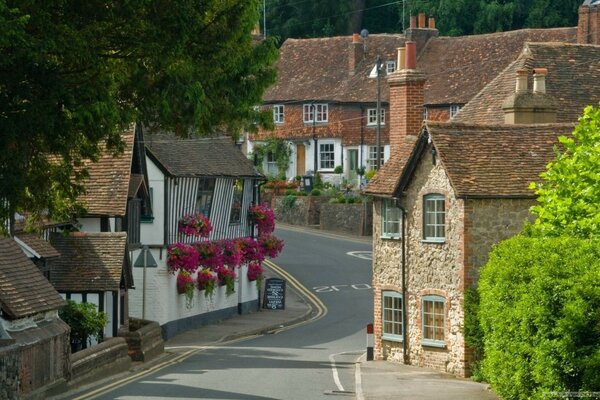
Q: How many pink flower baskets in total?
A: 11